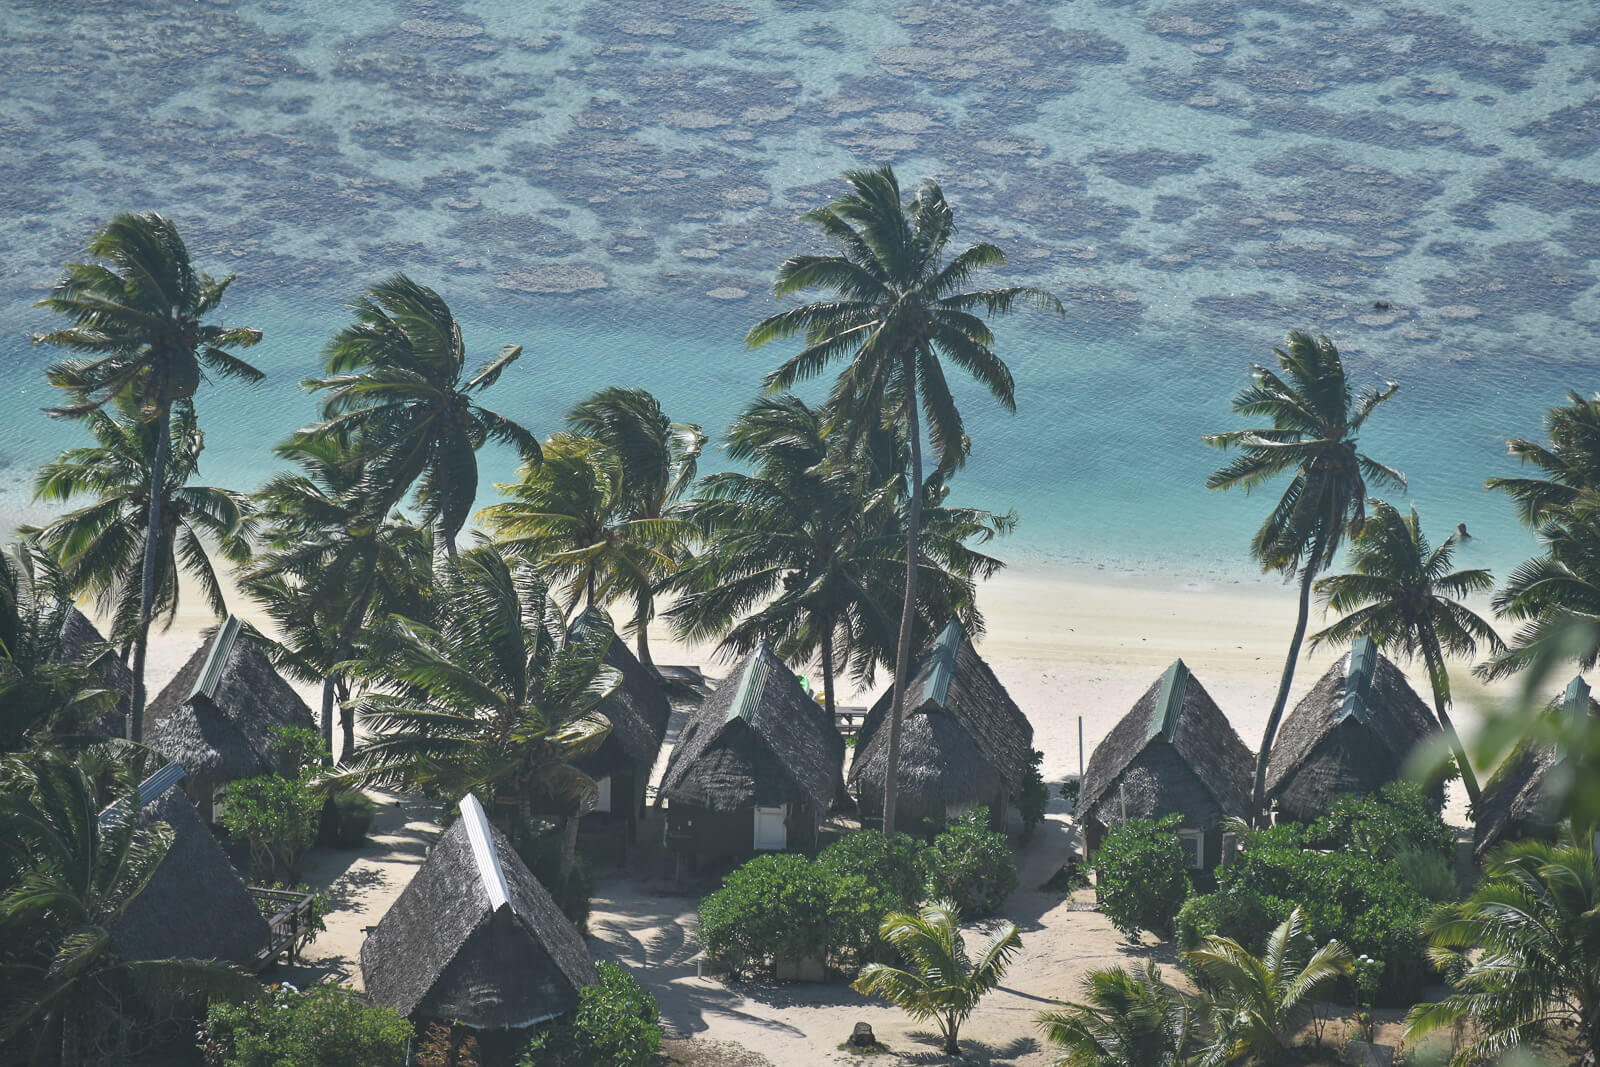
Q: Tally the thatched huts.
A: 10